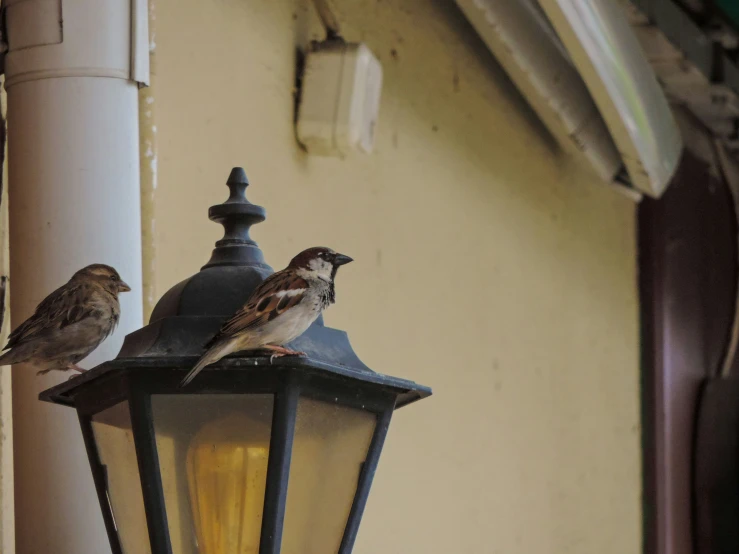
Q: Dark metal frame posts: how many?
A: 4